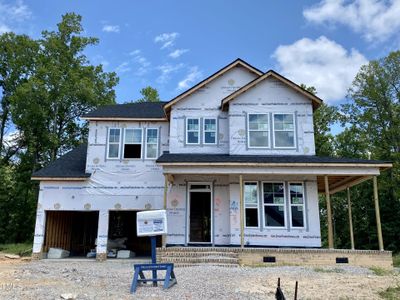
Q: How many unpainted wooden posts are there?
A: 5